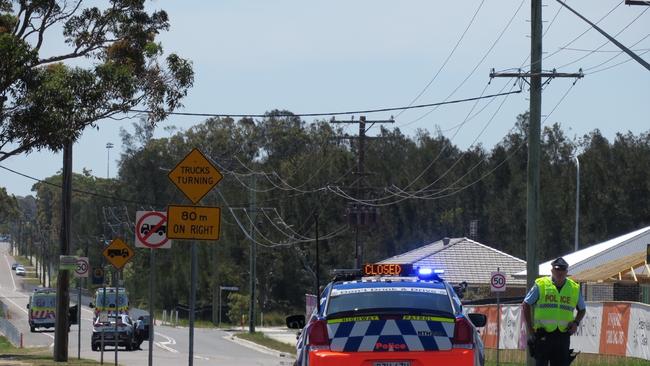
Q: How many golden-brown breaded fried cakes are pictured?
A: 0